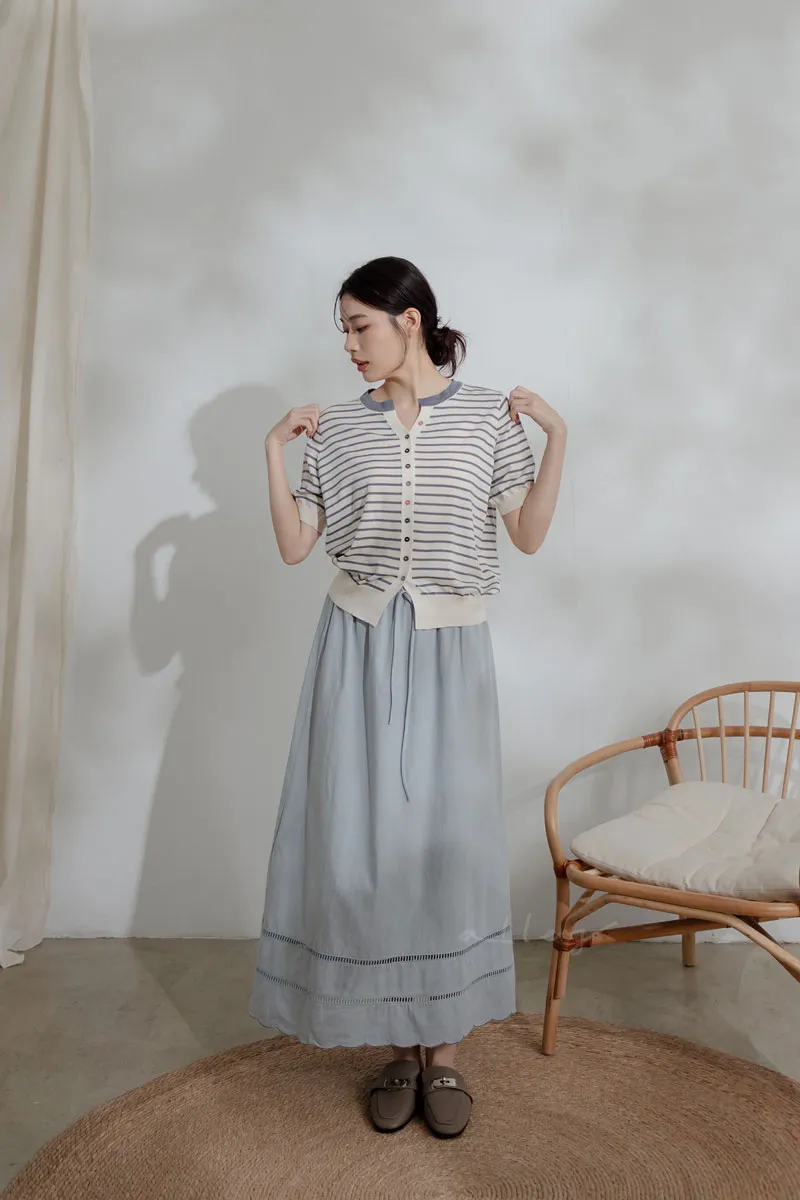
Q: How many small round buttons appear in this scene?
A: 10